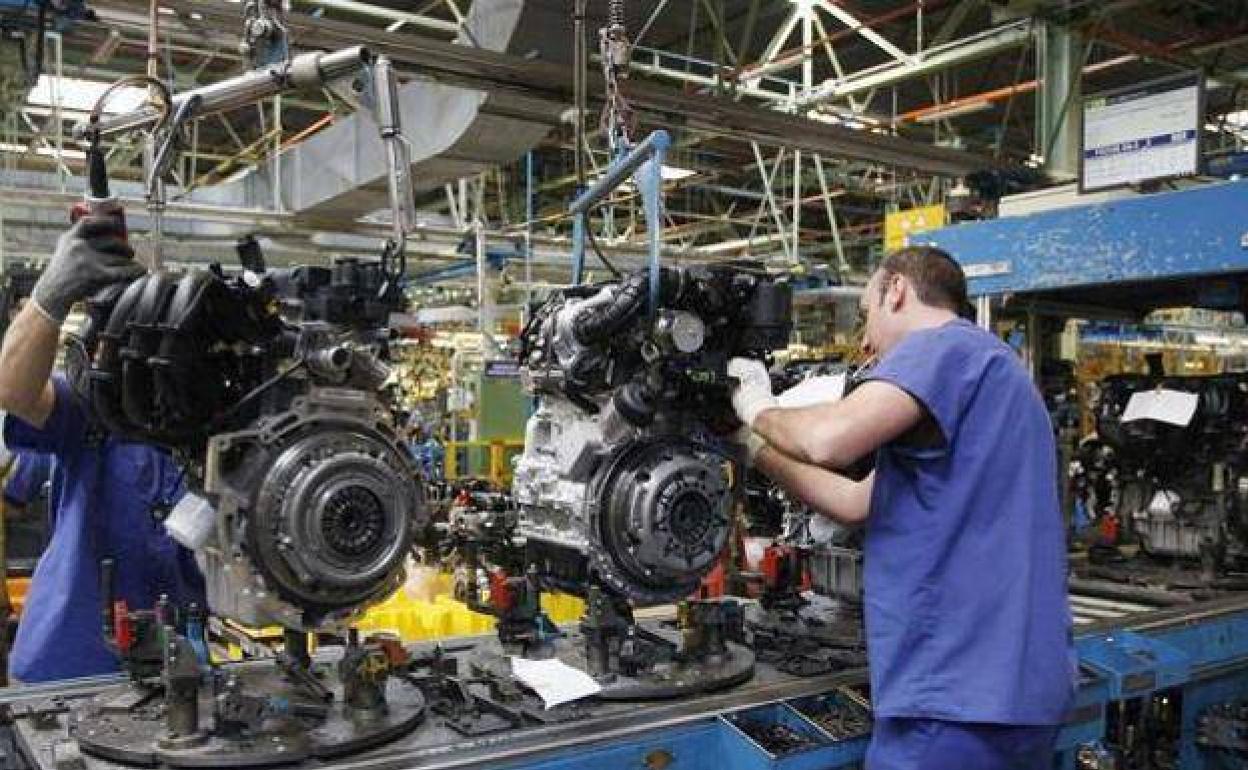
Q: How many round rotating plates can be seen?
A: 2